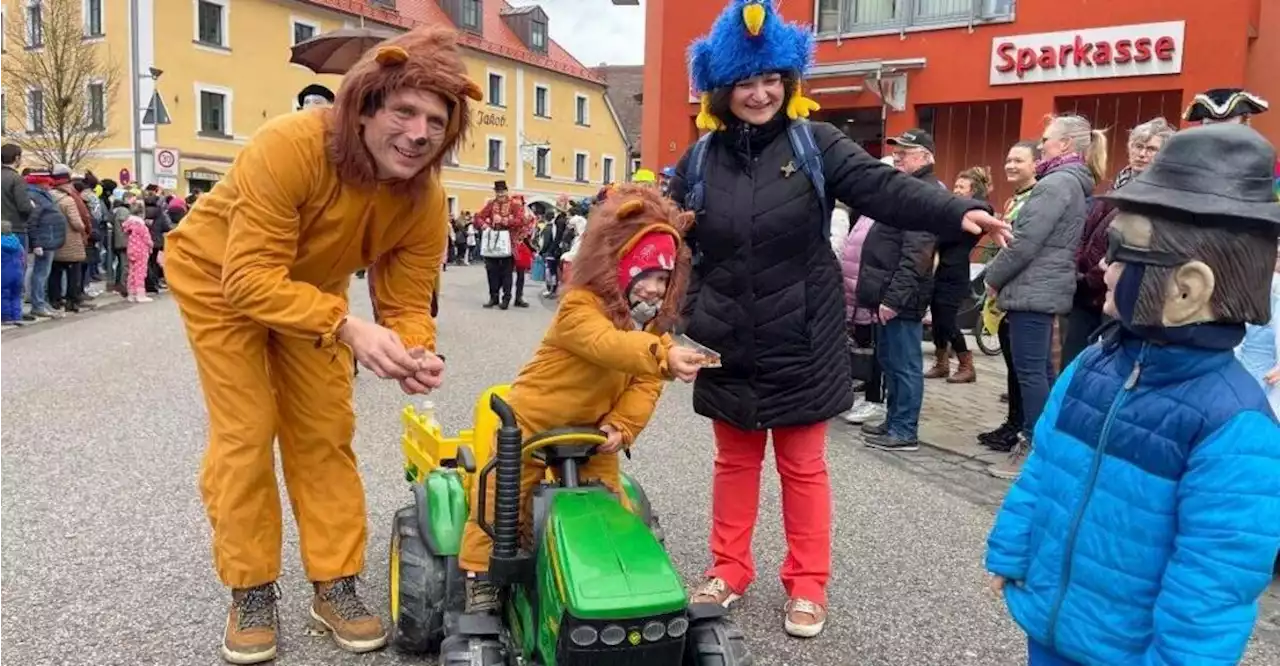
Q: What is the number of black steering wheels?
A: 1